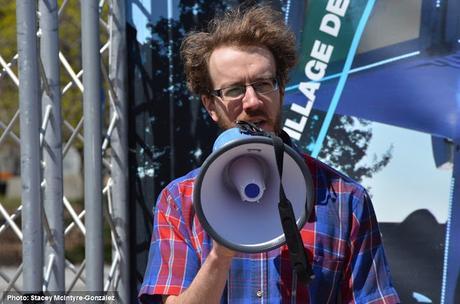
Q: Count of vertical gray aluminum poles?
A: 4